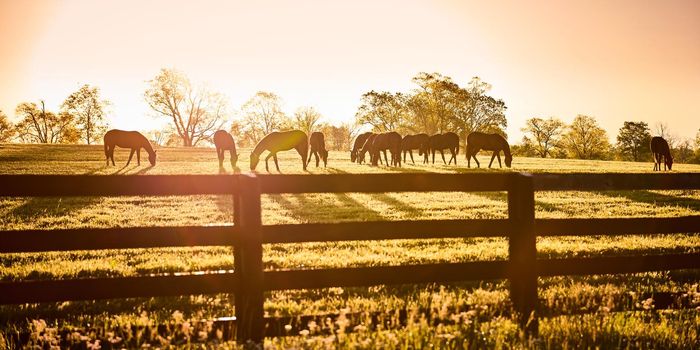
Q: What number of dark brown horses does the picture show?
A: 11